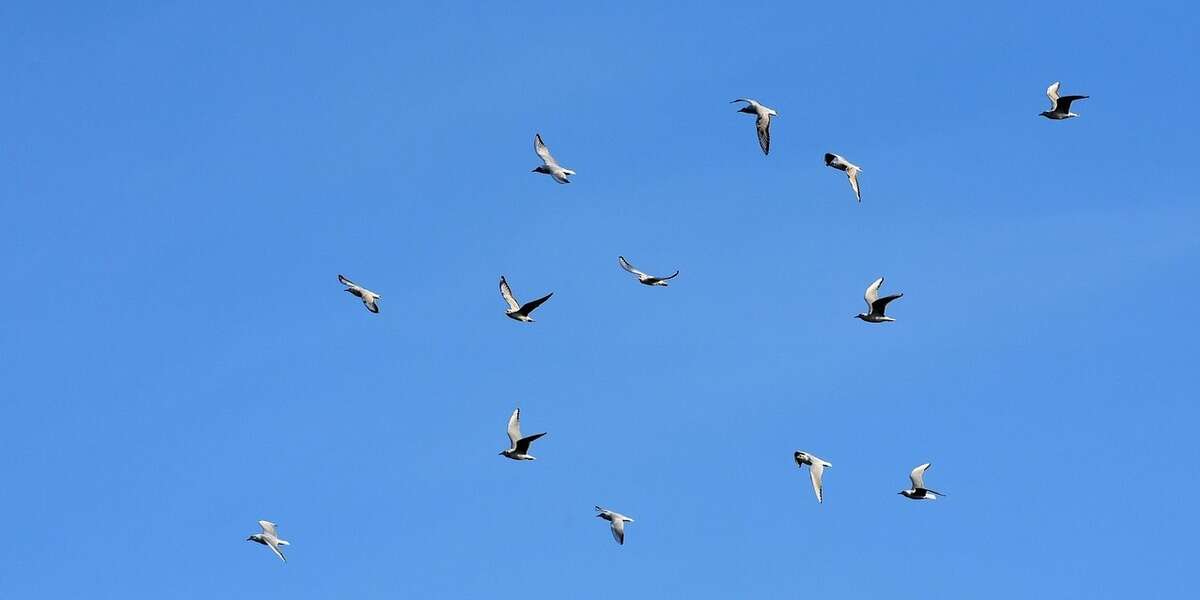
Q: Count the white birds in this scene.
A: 13